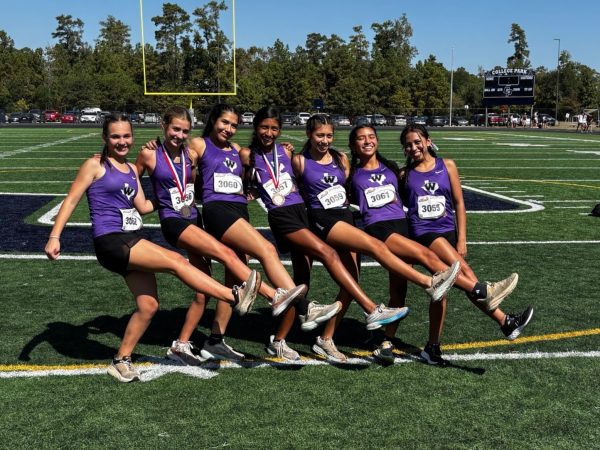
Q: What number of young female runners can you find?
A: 7